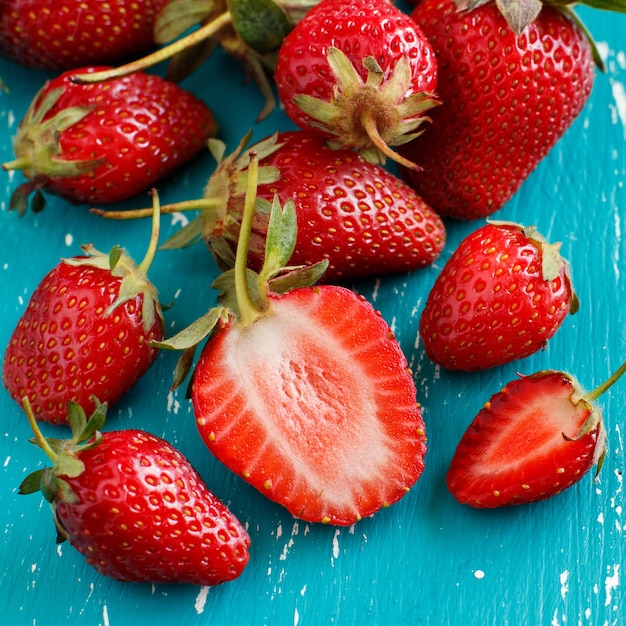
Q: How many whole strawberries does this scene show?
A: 8